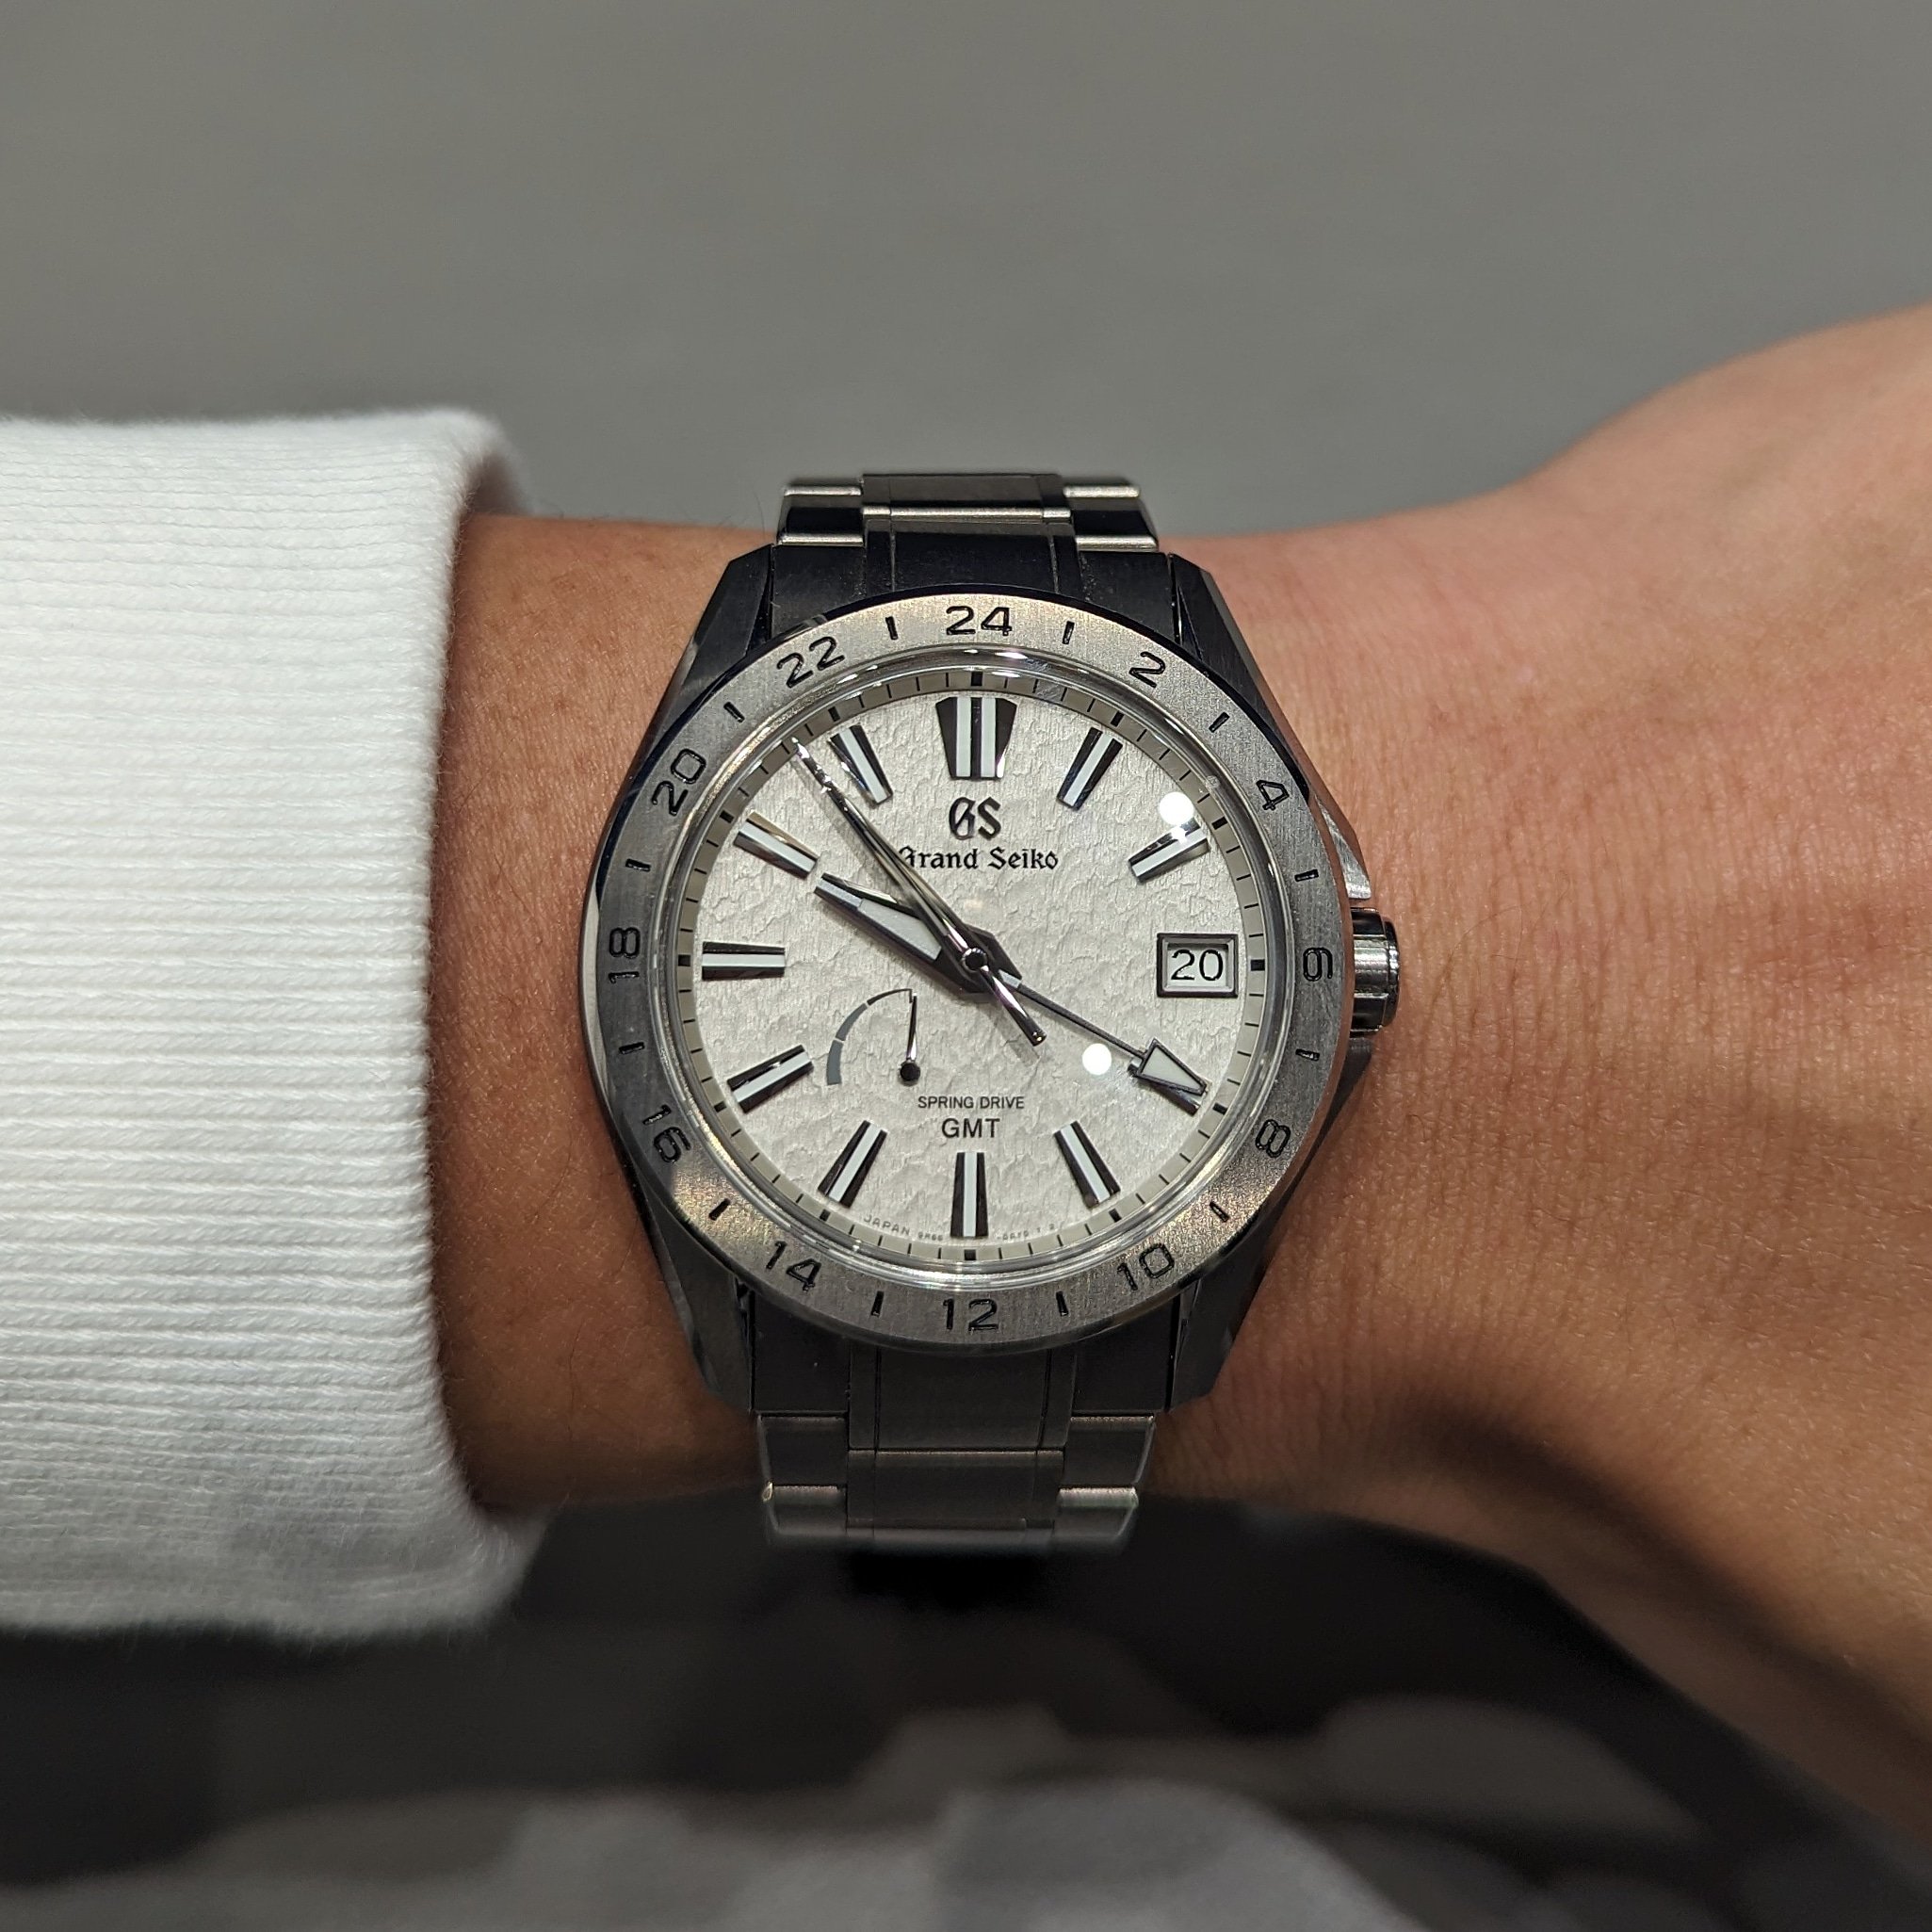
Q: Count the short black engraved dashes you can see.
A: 12